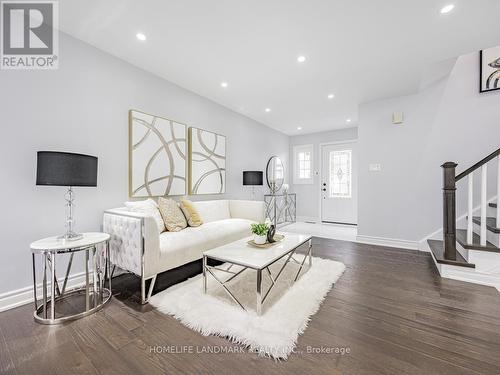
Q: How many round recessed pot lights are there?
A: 8